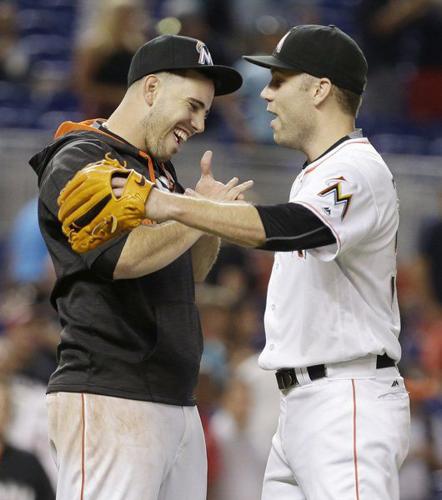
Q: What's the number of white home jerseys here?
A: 1